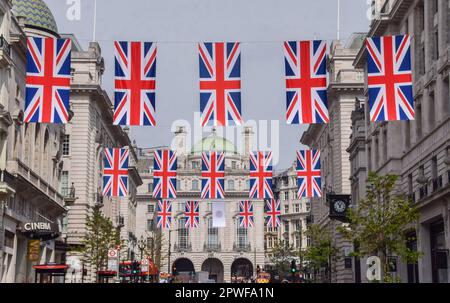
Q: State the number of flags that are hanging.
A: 15